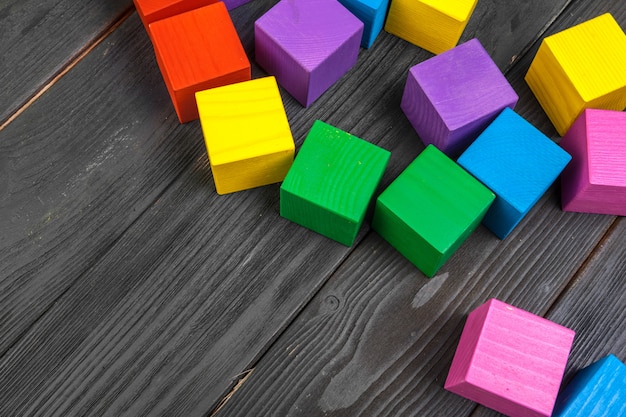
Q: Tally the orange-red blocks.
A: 2